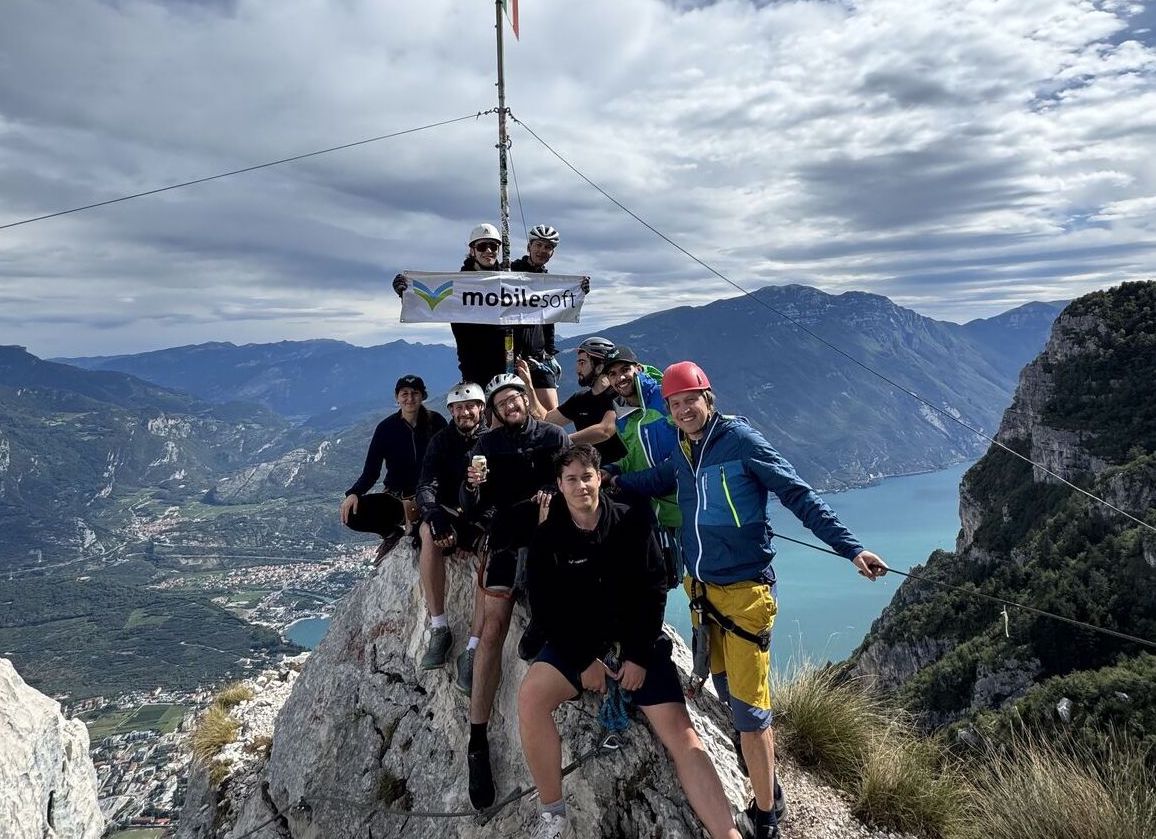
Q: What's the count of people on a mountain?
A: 9